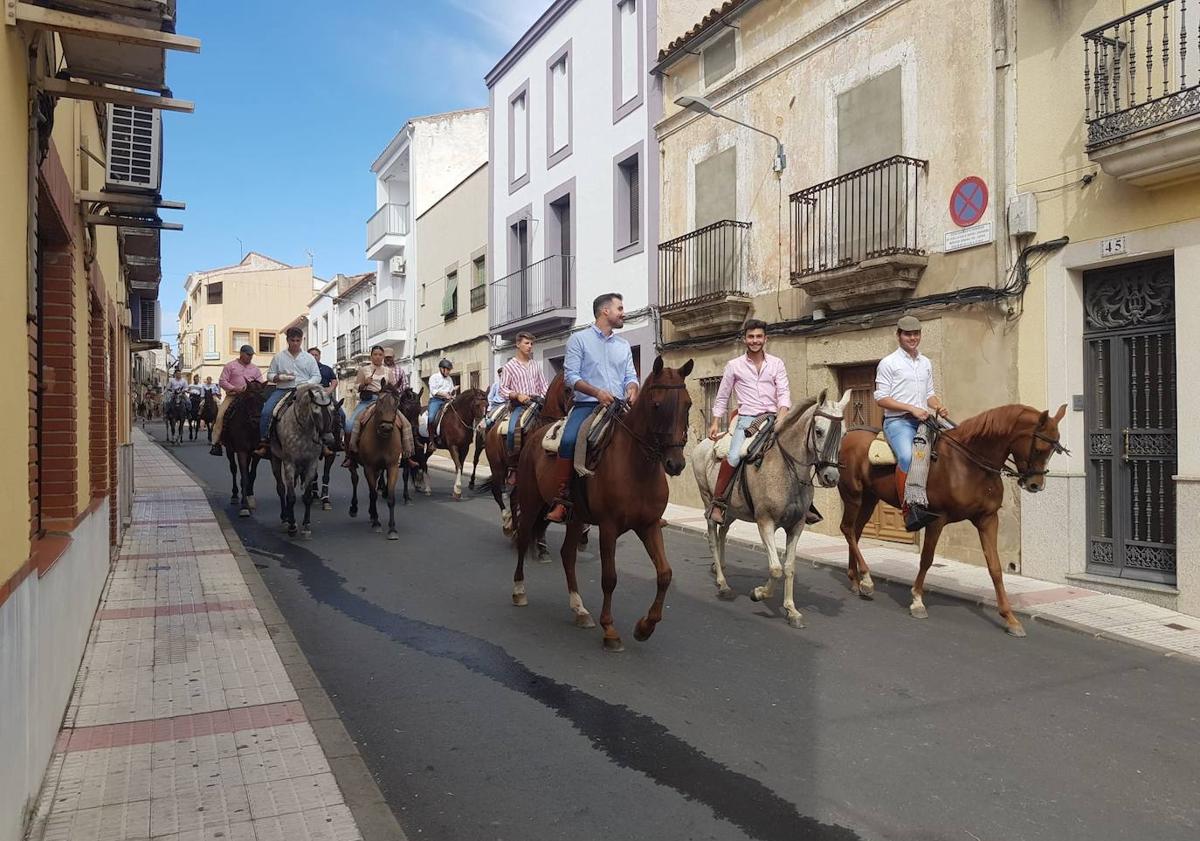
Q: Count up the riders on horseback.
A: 14